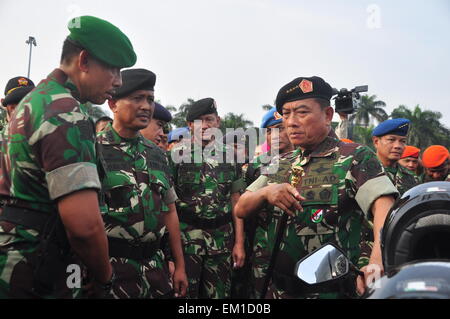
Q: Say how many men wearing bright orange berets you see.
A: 2